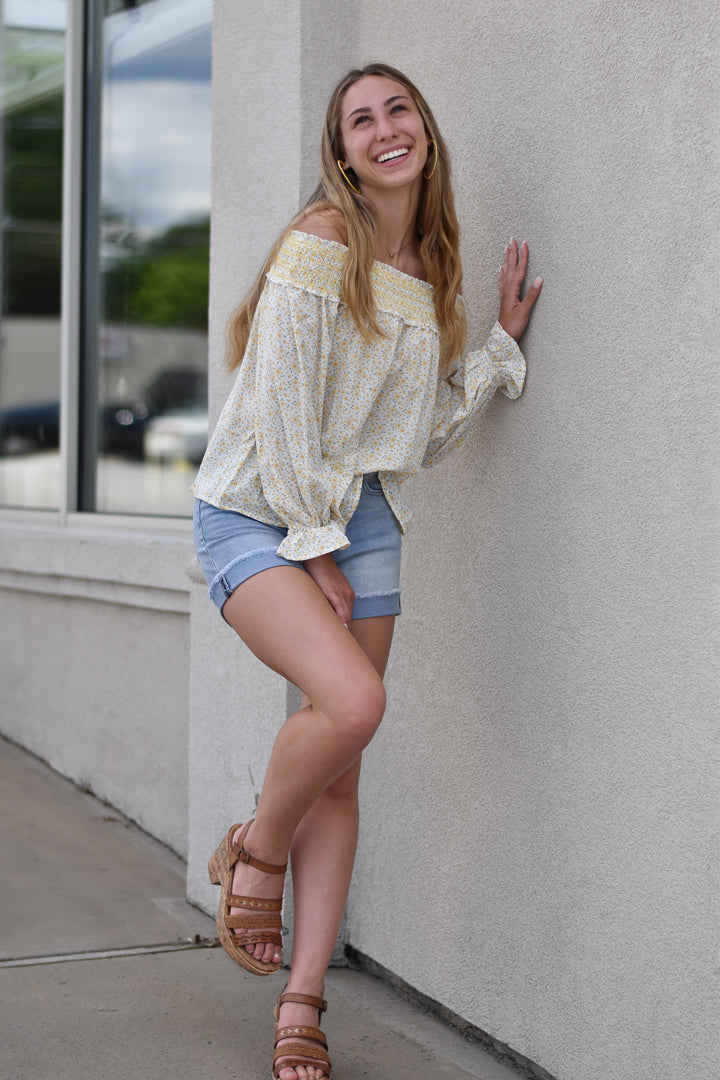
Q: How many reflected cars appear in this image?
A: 2